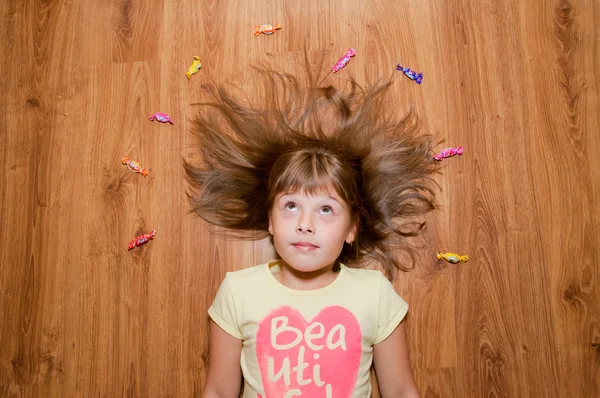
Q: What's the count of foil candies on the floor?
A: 9